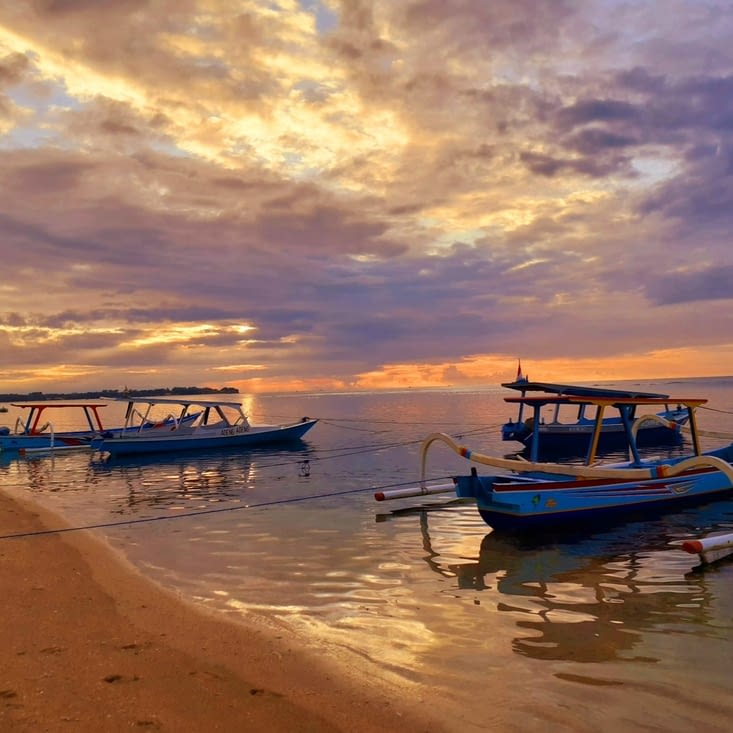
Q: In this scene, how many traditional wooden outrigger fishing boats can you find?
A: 4